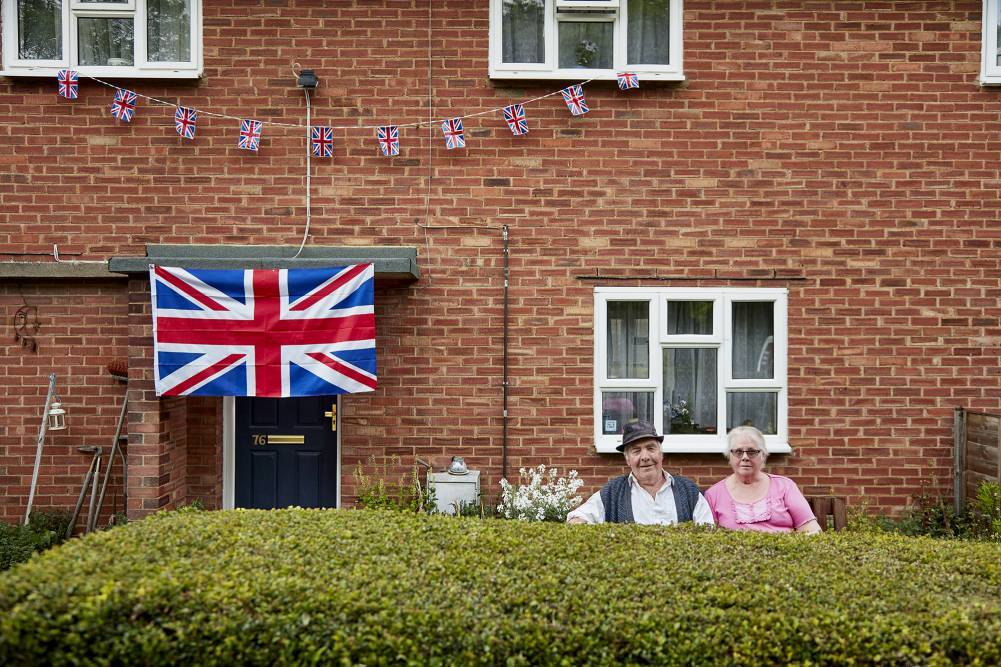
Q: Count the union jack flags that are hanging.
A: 11